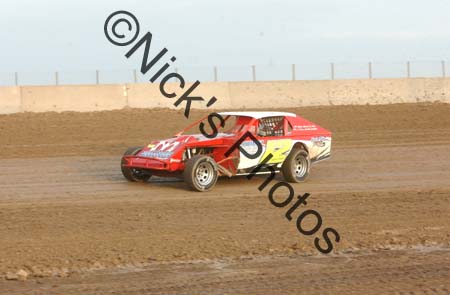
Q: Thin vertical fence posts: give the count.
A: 12